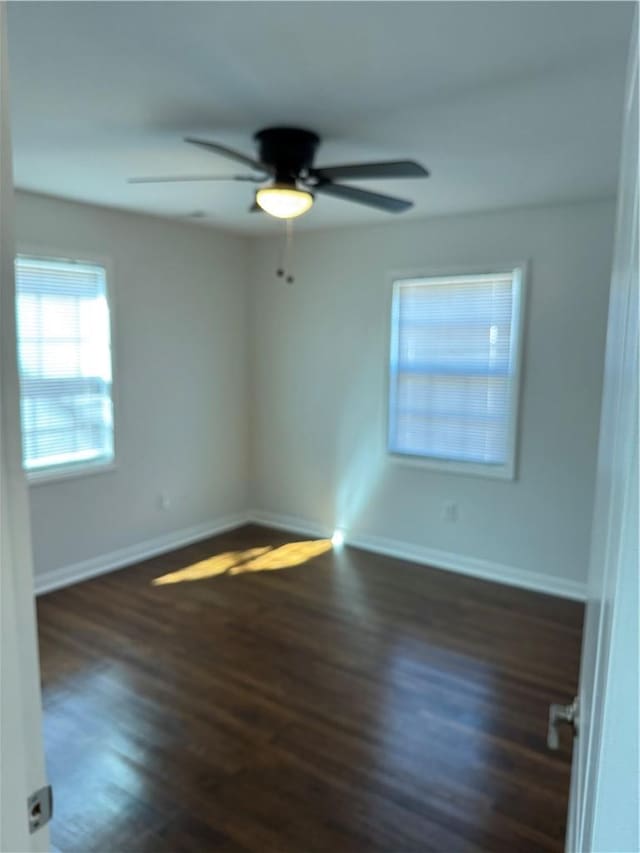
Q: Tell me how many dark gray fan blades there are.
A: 5